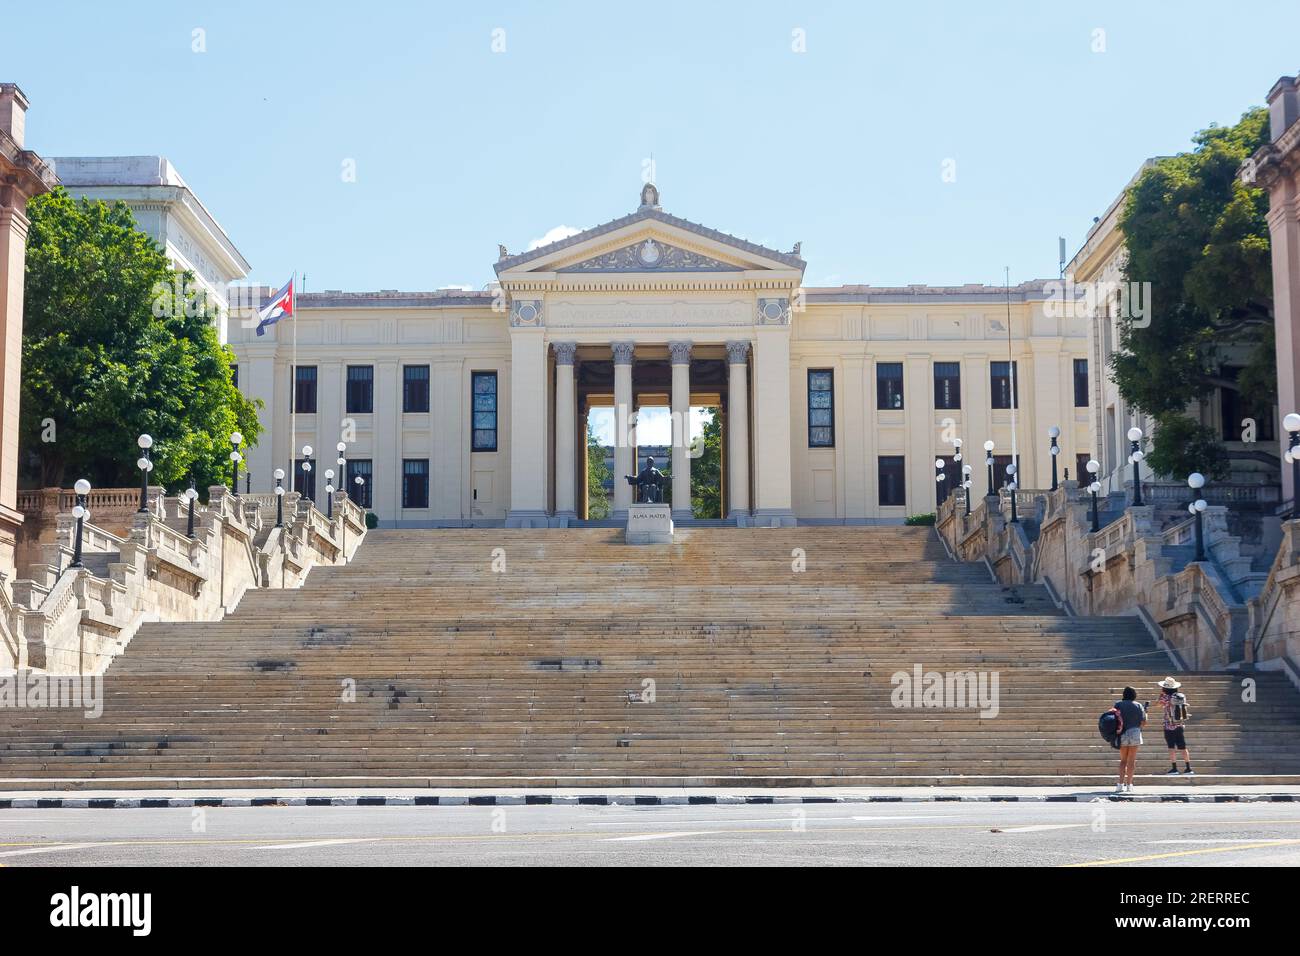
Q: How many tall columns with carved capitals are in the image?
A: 4